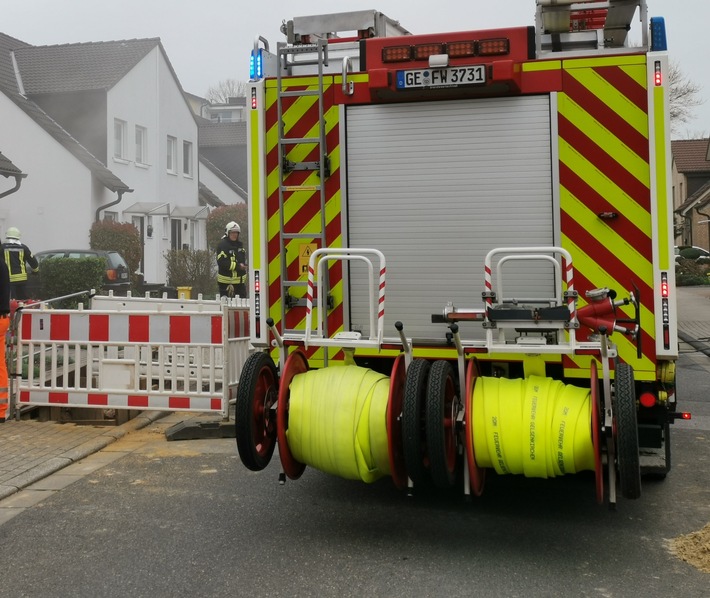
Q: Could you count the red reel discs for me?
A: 4